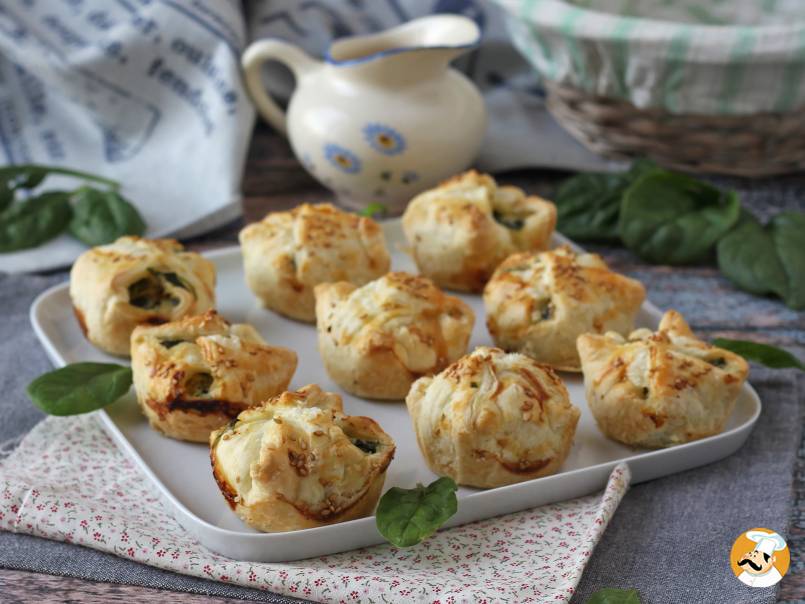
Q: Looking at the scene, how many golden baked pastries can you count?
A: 9